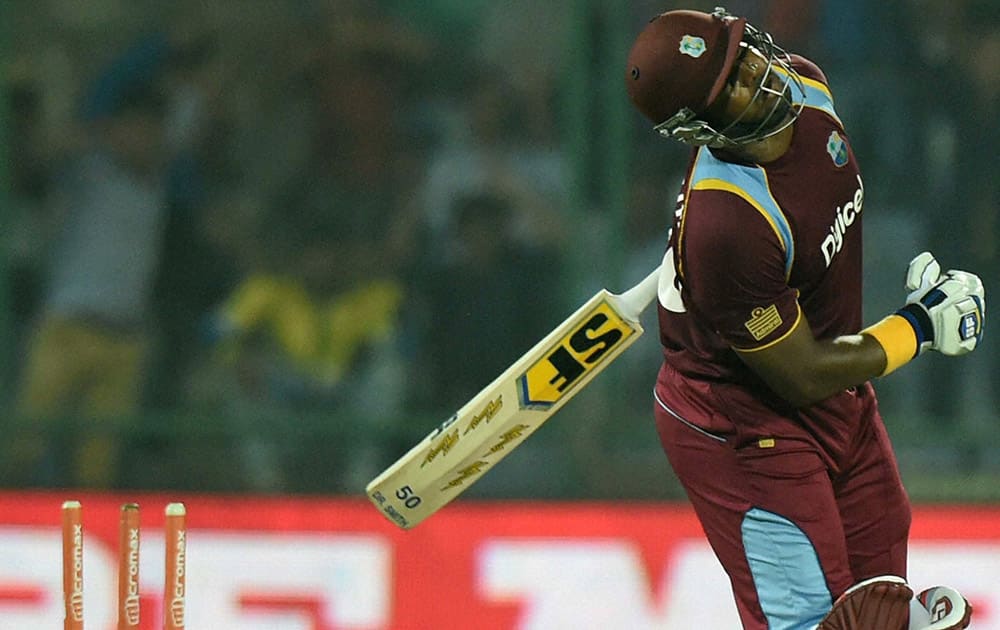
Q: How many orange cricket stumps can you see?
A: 3